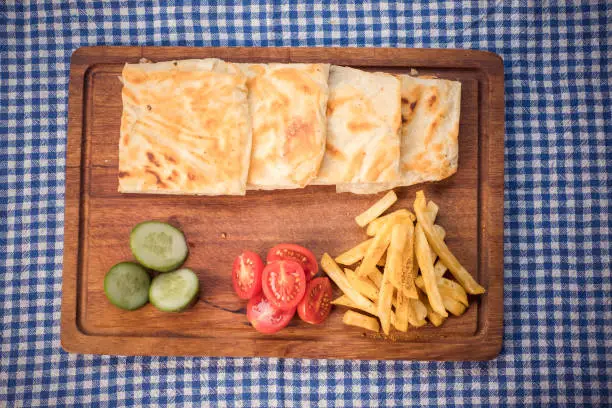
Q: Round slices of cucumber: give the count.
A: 3